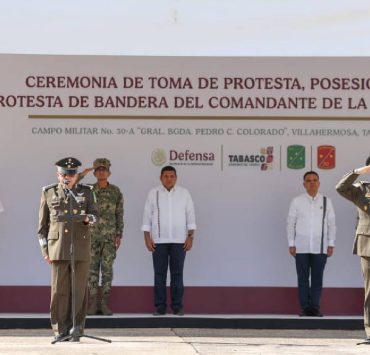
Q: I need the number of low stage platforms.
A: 1